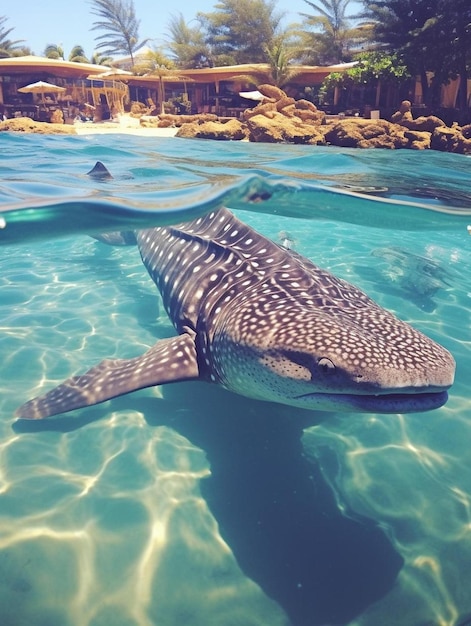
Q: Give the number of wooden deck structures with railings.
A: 1